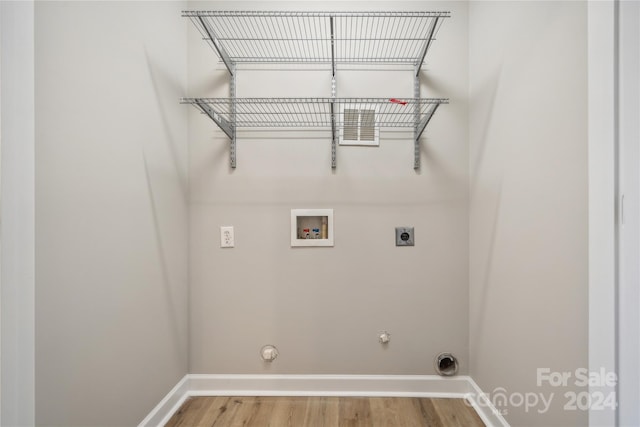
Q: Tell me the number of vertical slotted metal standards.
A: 3